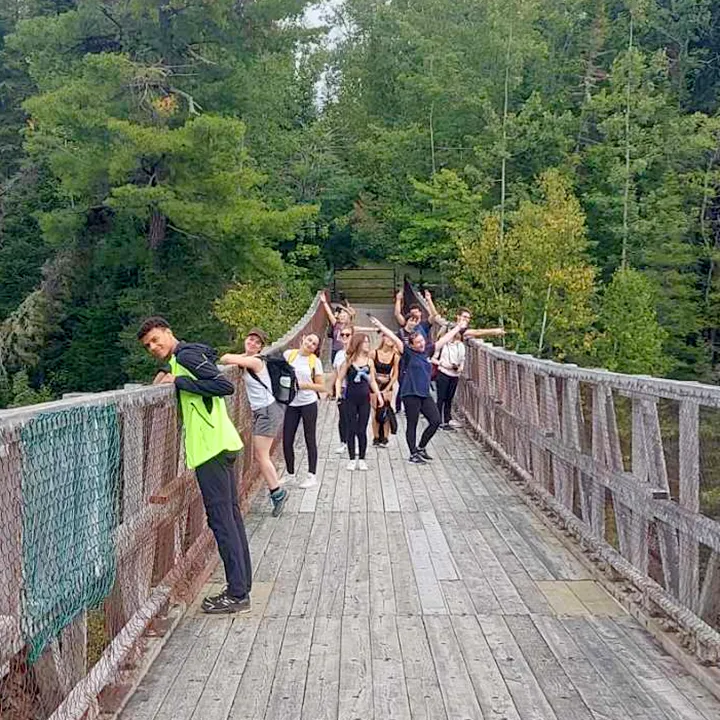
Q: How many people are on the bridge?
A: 12